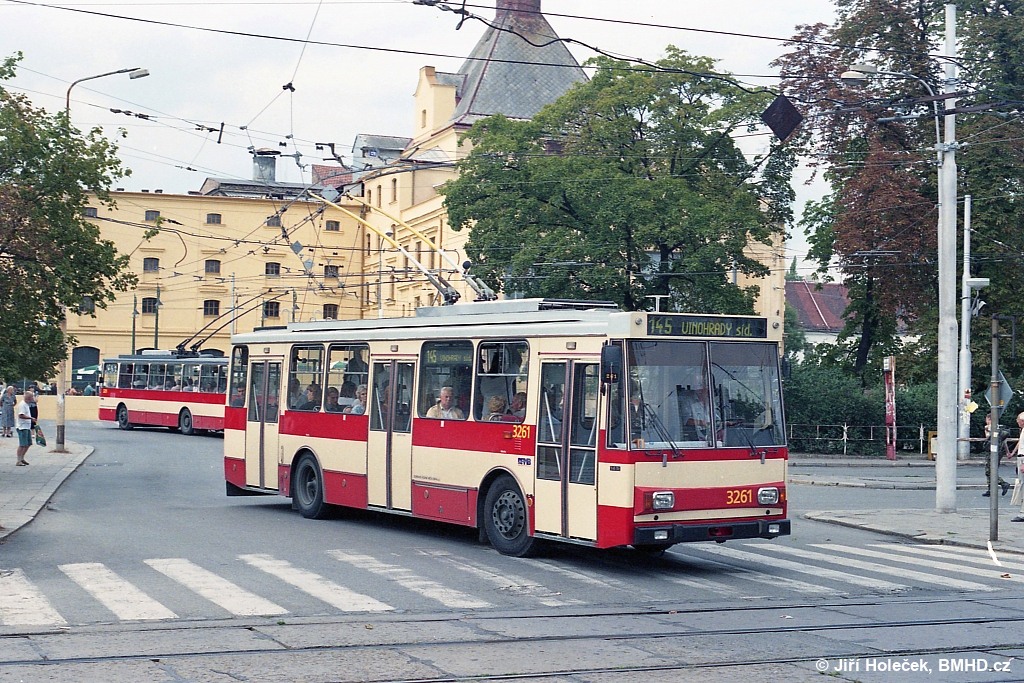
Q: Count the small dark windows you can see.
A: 14